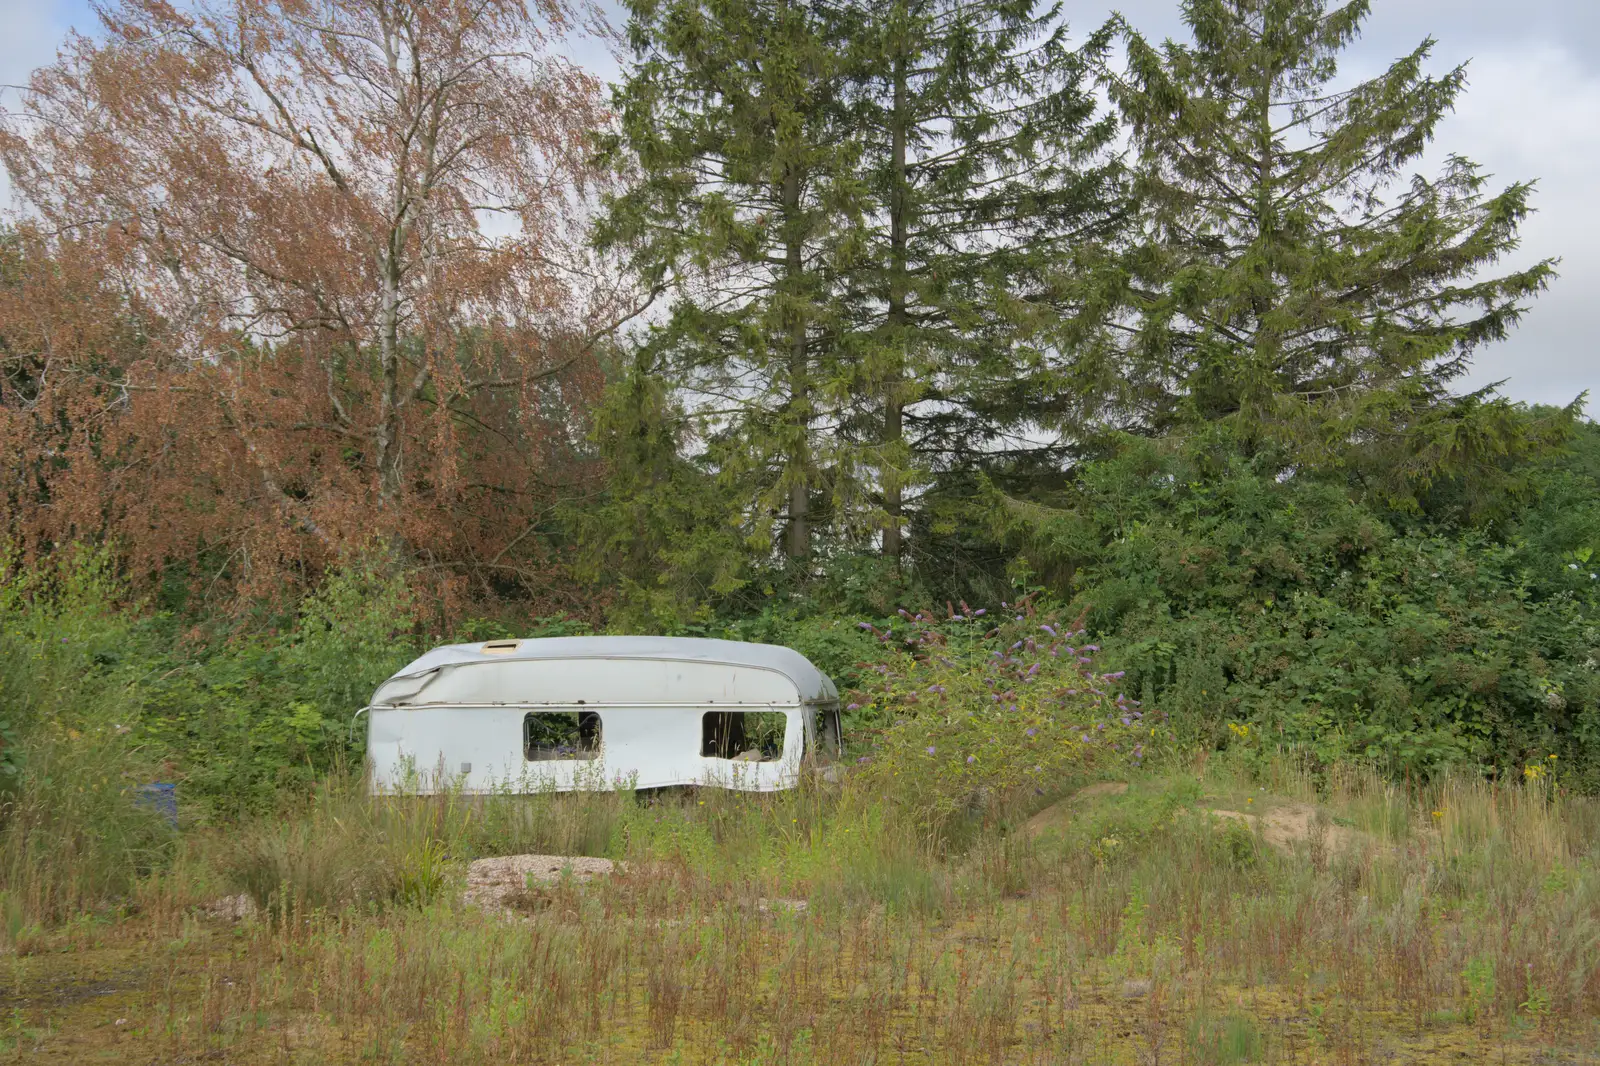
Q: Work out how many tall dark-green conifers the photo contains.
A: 3